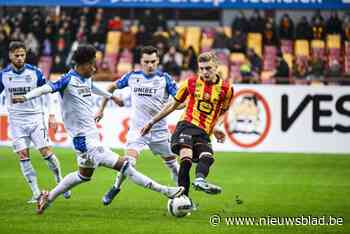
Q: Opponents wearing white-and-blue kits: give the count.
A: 3